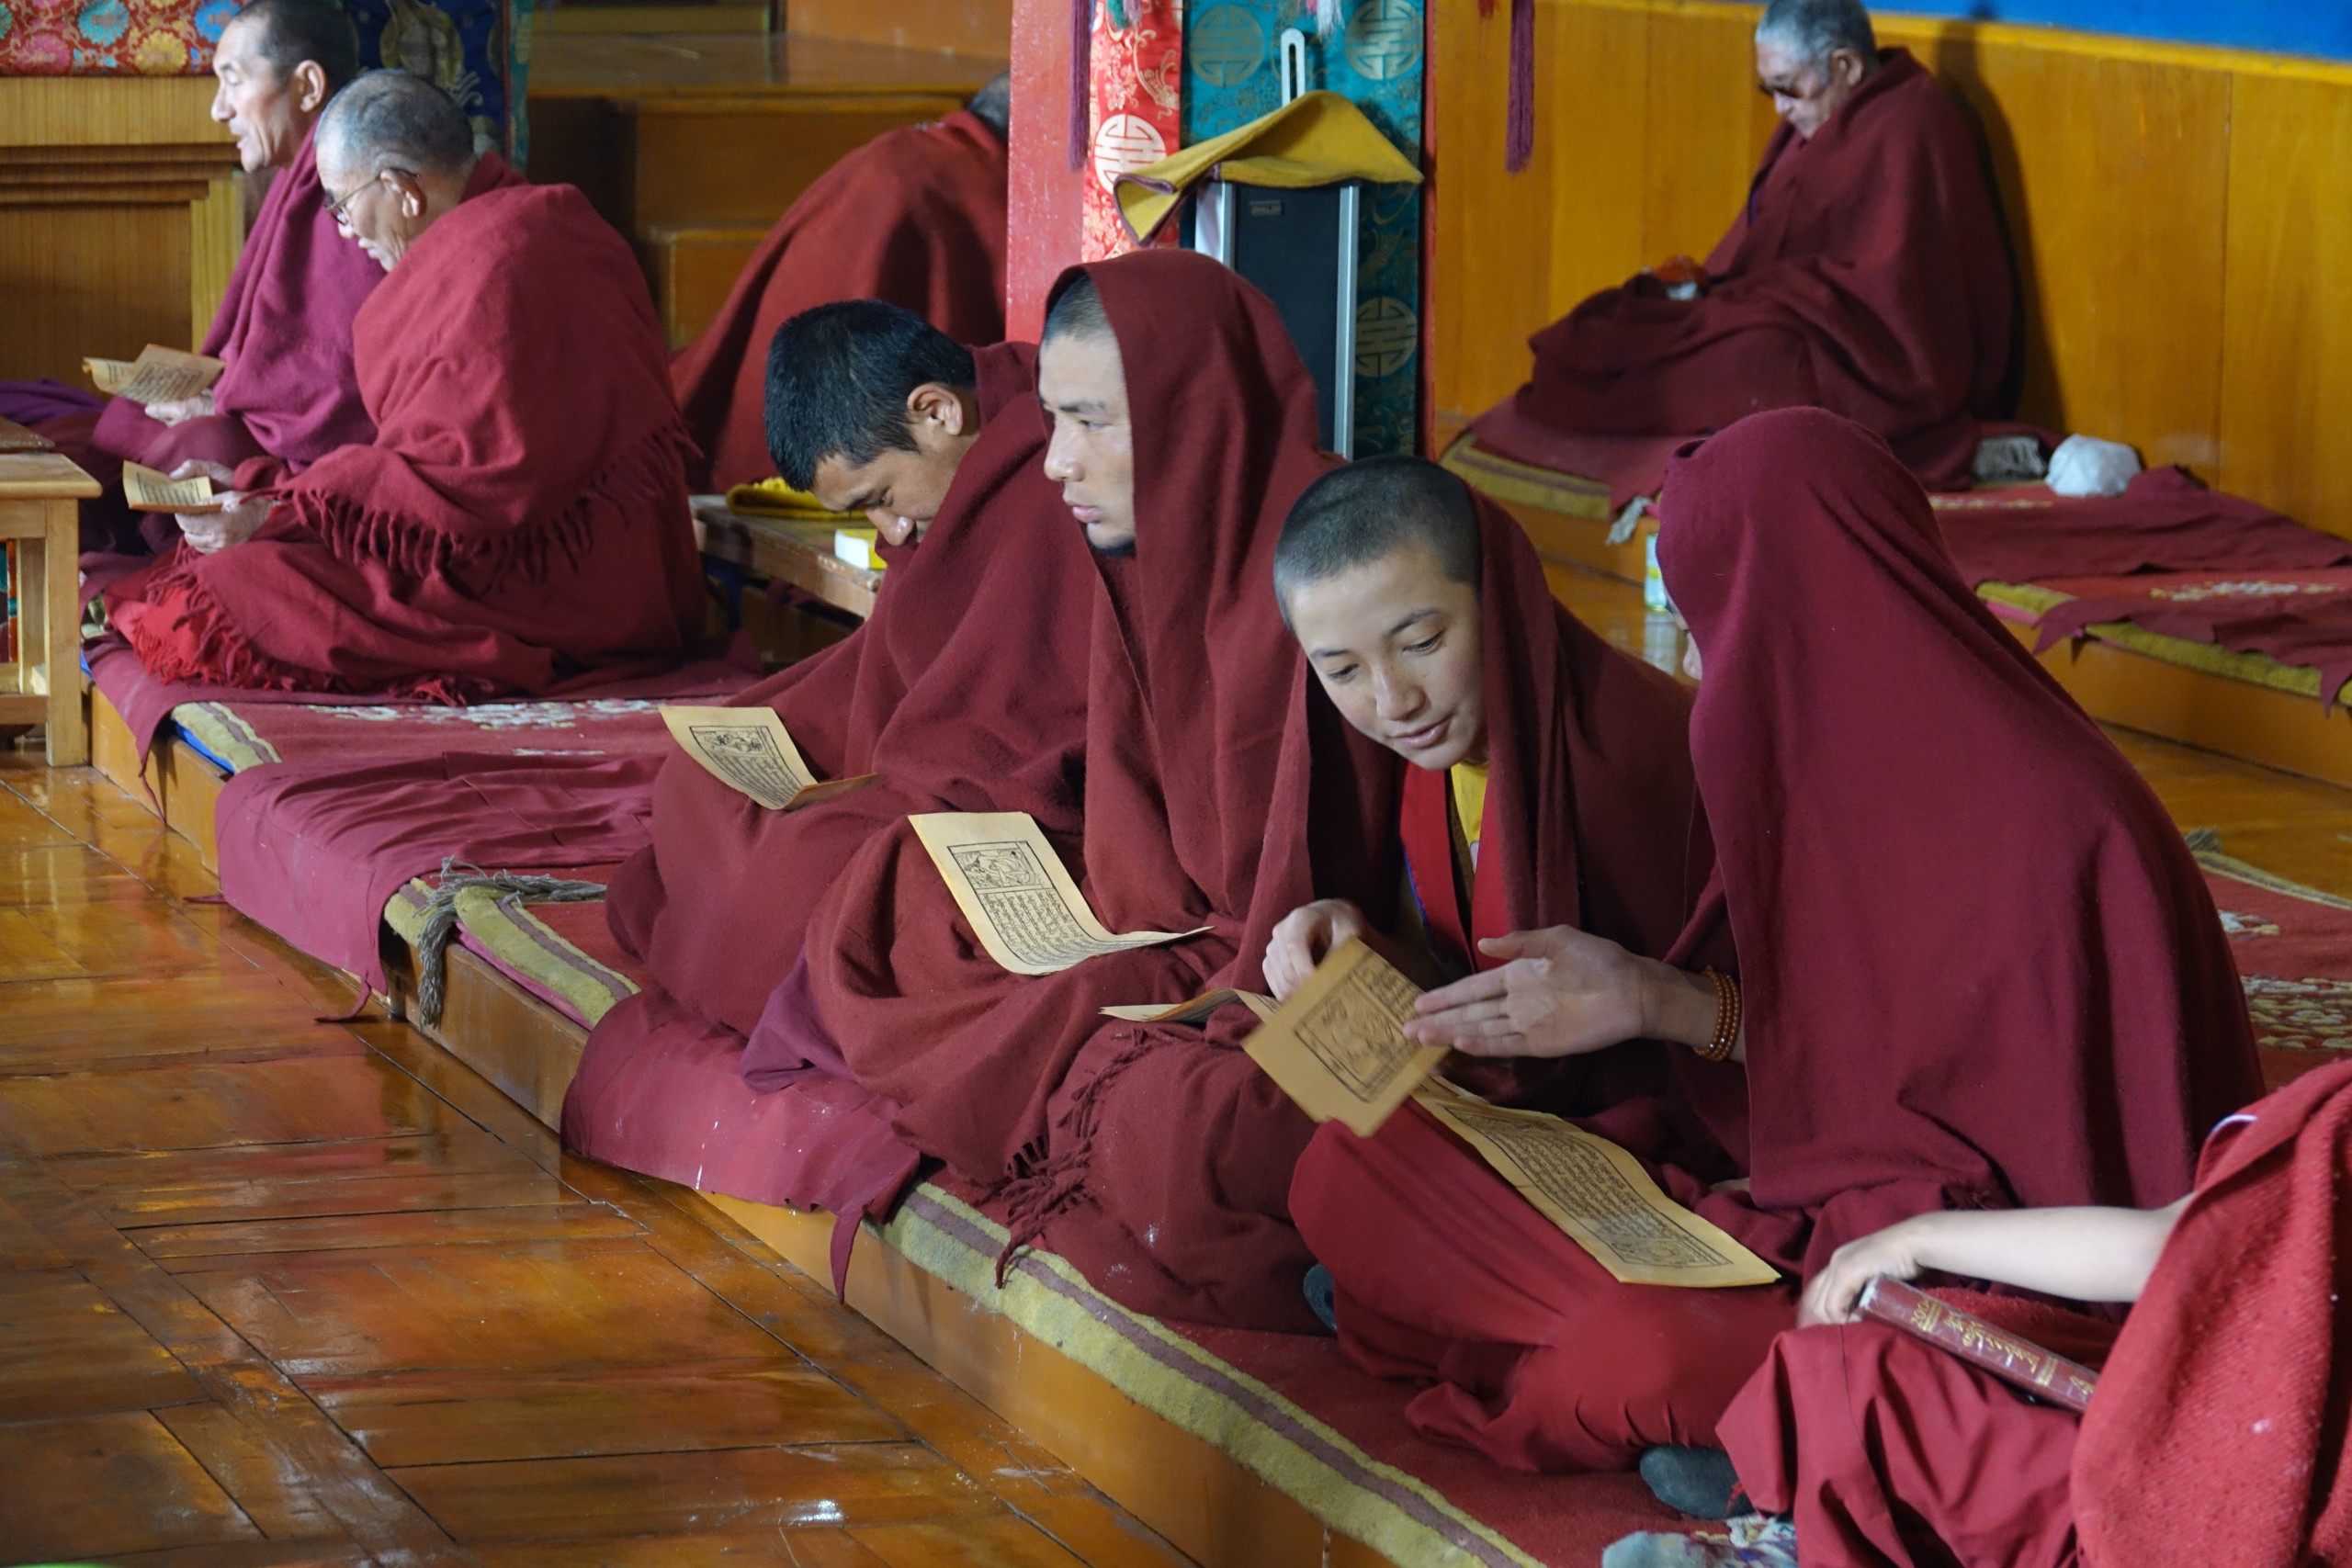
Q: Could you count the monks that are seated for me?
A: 9